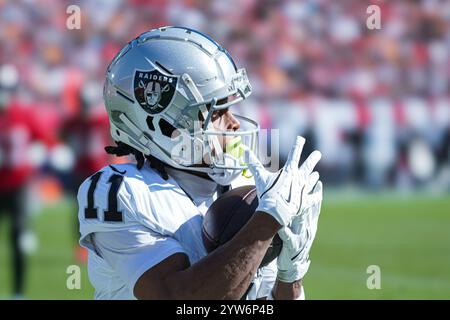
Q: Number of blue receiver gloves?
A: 0